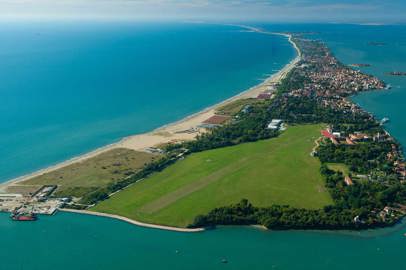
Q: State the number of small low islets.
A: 3